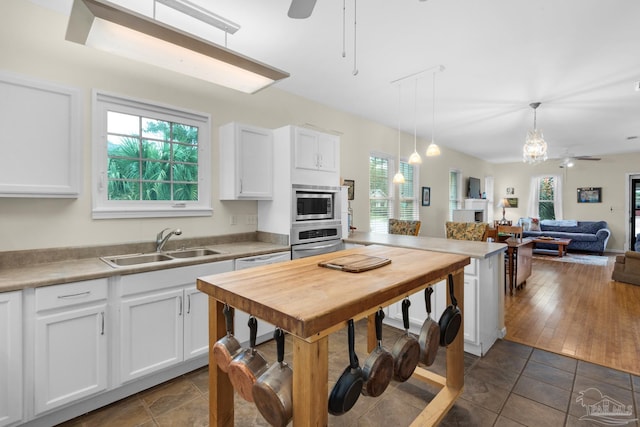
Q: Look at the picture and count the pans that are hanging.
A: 8